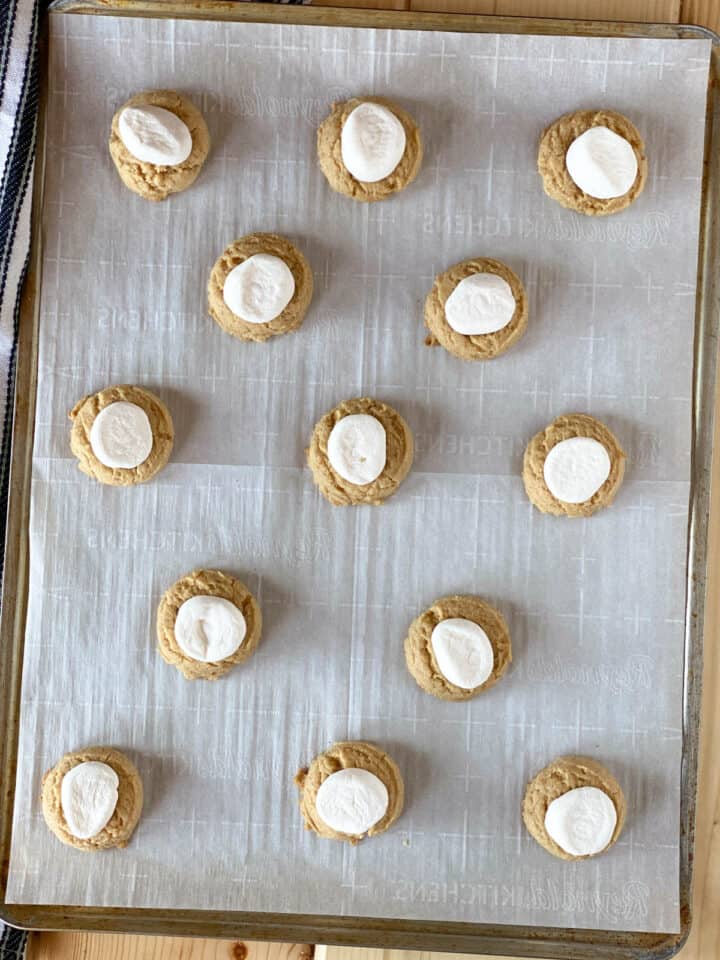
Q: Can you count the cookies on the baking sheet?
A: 13